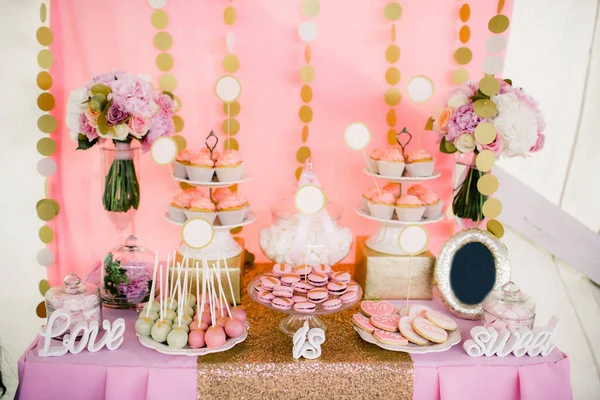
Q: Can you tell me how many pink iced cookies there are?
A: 4